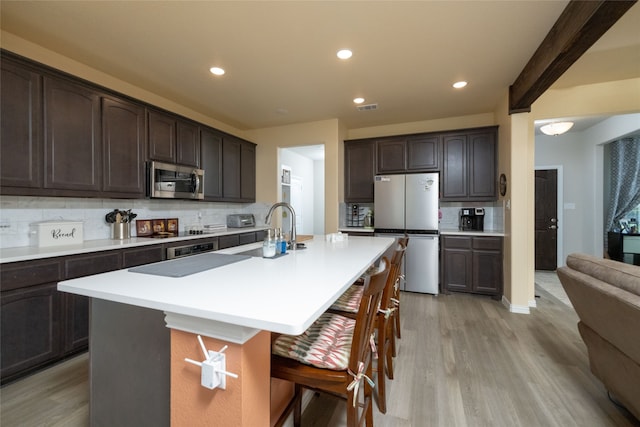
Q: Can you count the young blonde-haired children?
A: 0